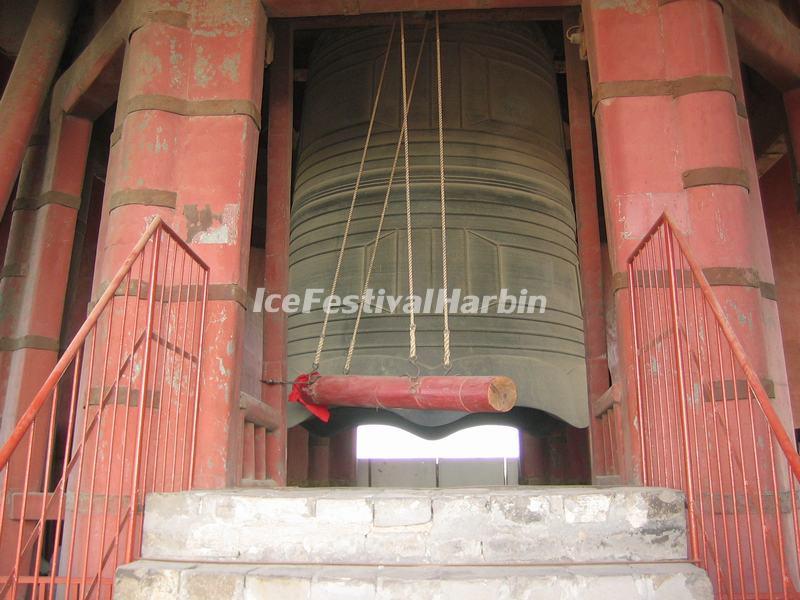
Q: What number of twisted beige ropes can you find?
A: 4